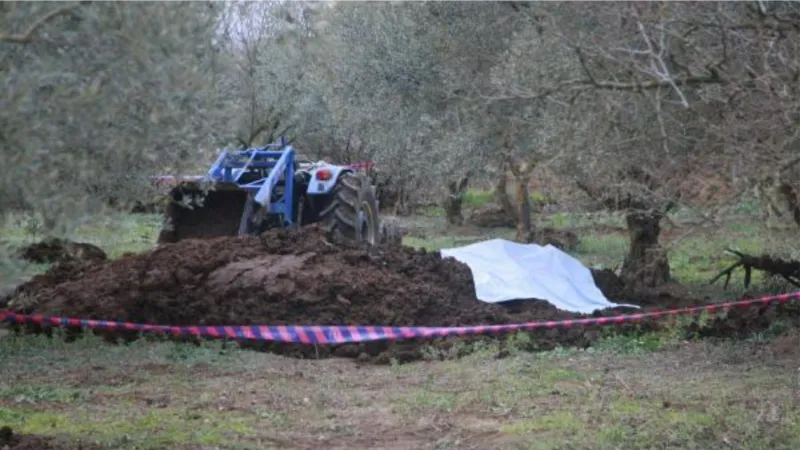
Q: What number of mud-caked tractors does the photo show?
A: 1